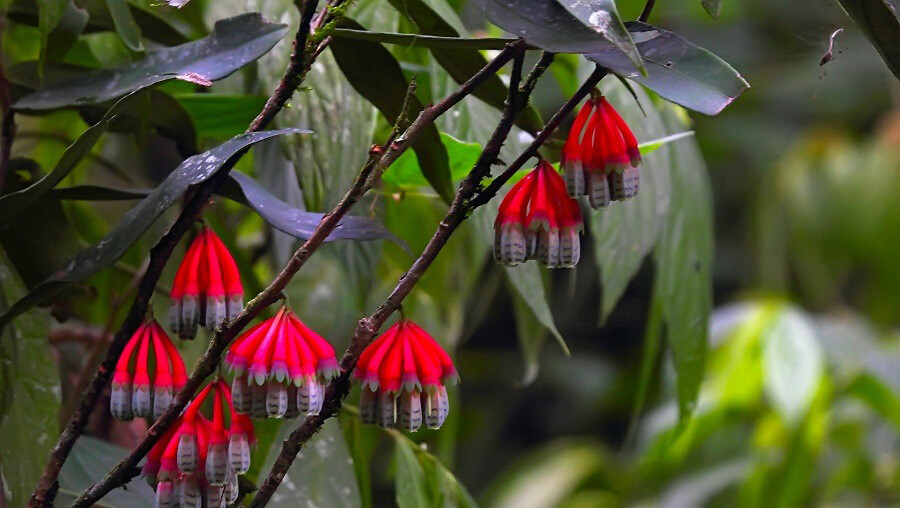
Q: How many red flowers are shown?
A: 7